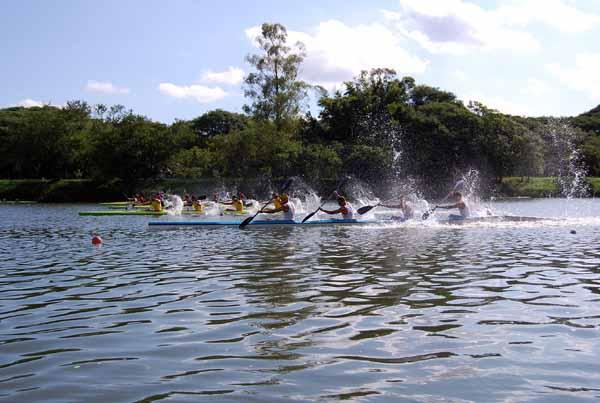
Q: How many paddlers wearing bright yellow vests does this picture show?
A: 4